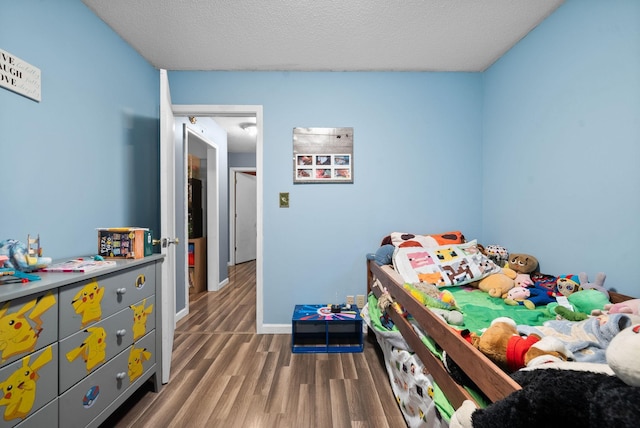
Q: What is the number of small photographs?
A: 6